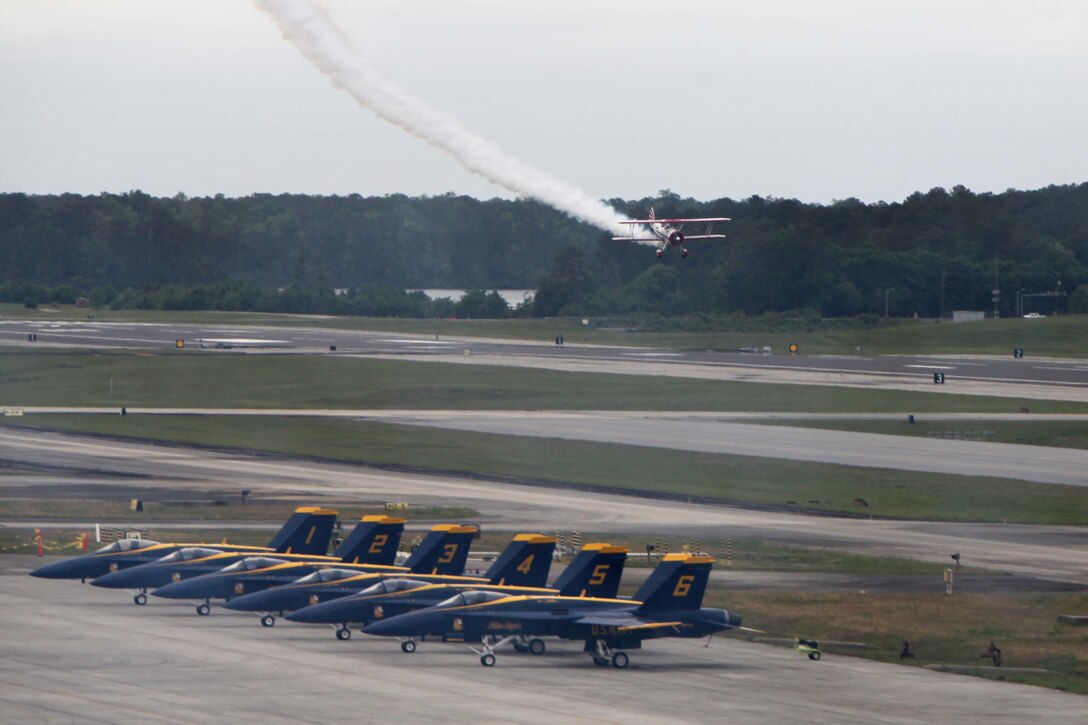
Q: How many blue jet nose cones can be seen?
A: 6